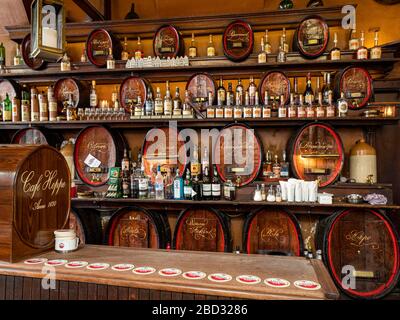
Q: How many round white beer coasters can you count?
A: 12